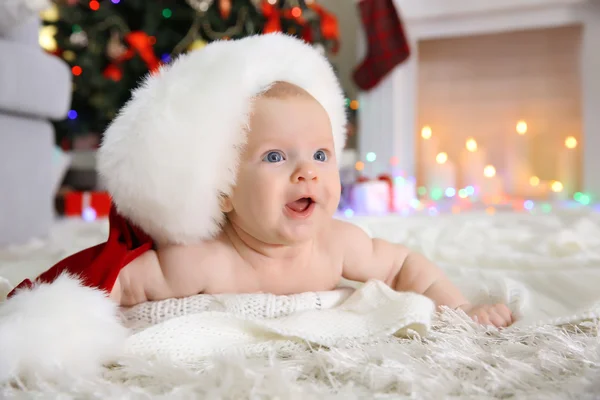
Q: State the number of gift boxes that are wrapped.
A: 2